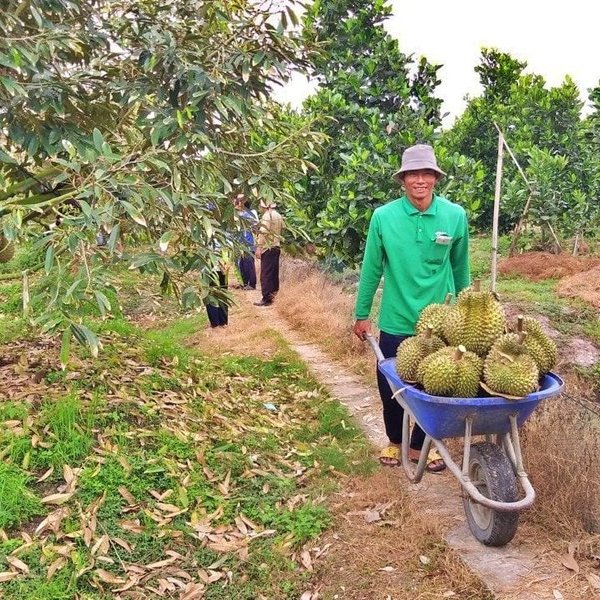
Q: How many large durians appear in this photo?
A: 6